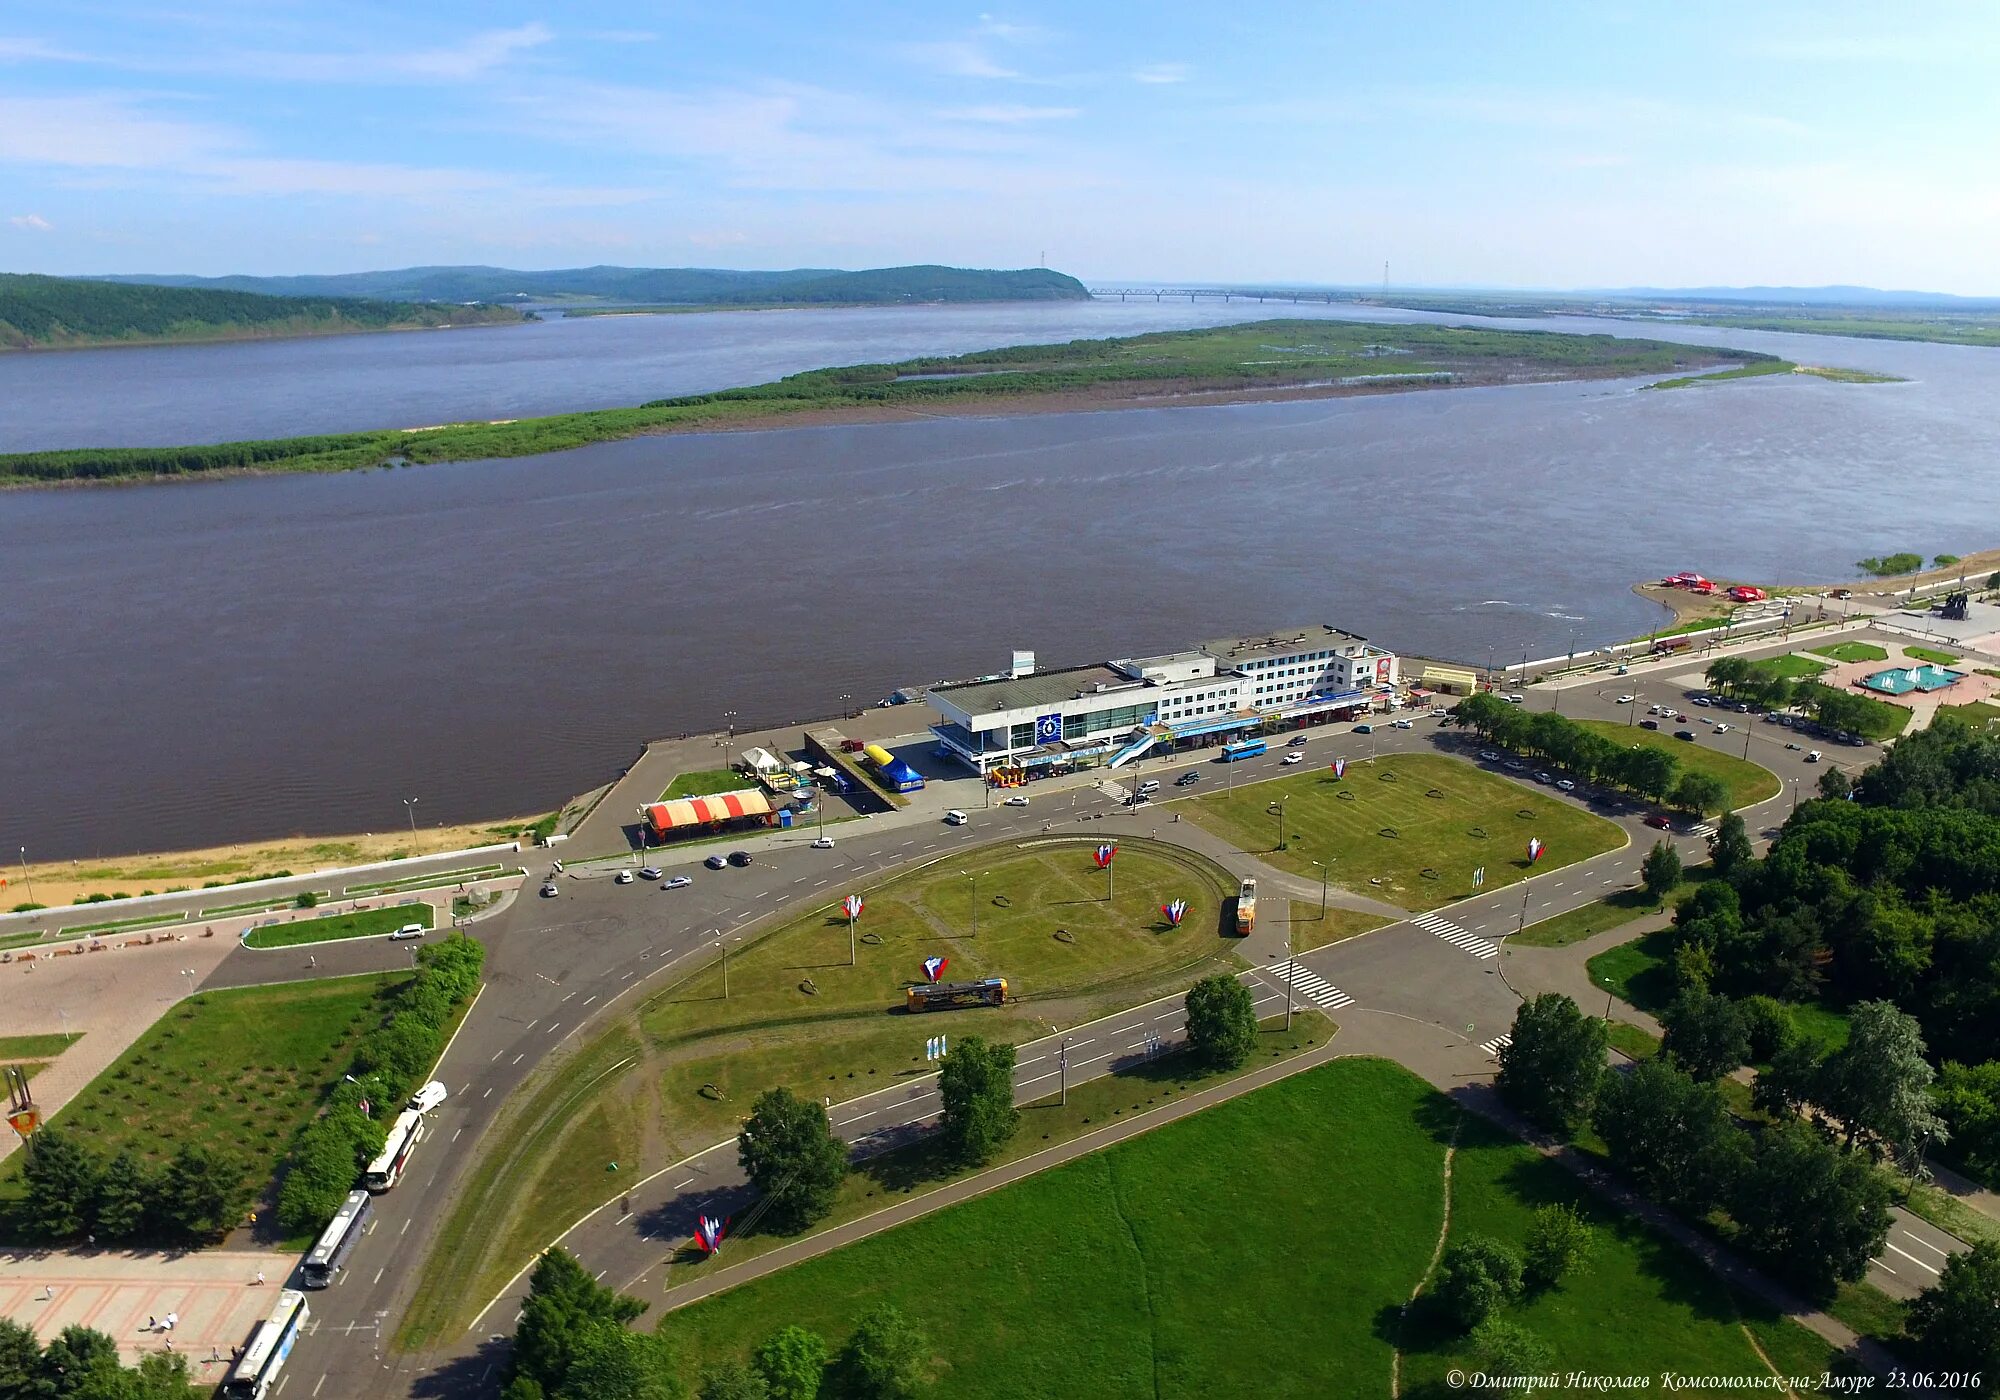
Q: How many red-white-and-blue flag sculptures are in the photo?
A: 7